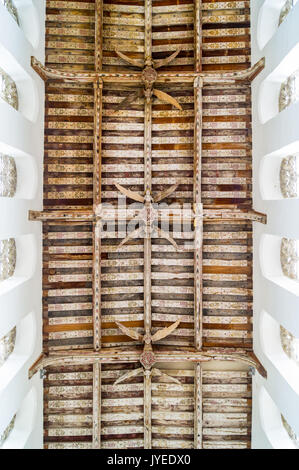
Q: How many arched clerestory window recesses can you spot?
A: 12